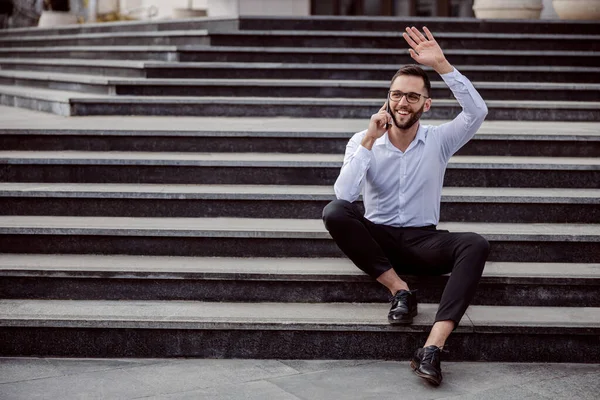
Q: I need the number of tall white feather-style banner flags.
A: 0